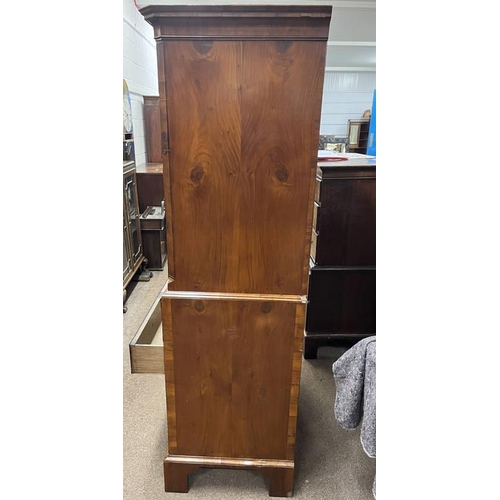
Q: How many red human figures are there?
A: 0